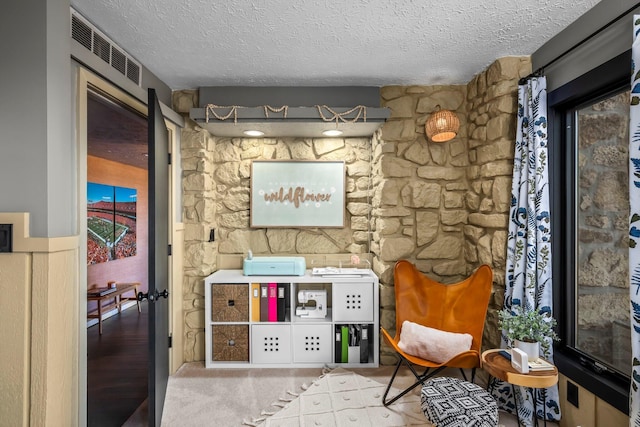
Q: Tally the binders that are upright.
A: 7